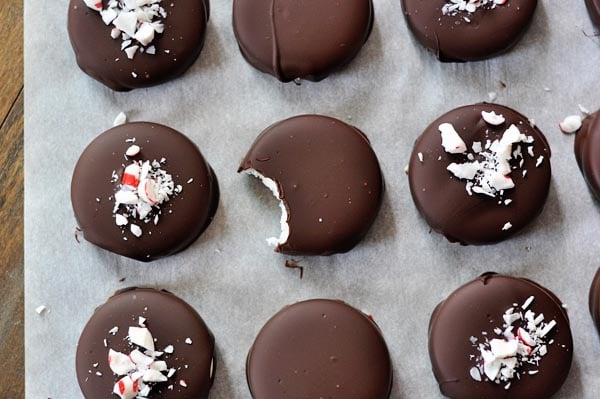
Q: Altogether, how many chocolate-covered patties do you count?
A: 12